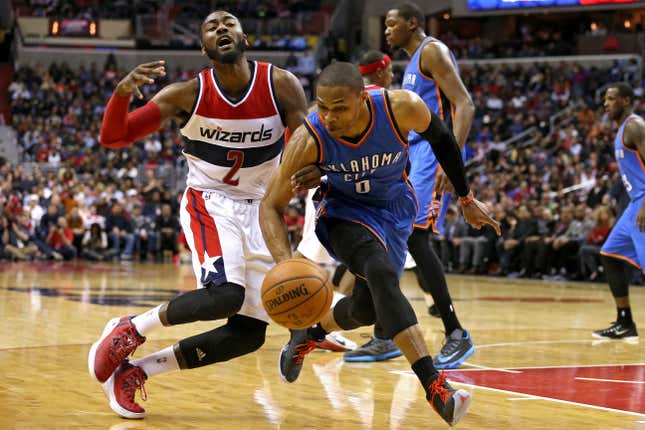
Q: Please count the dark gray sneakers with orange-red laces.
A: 2